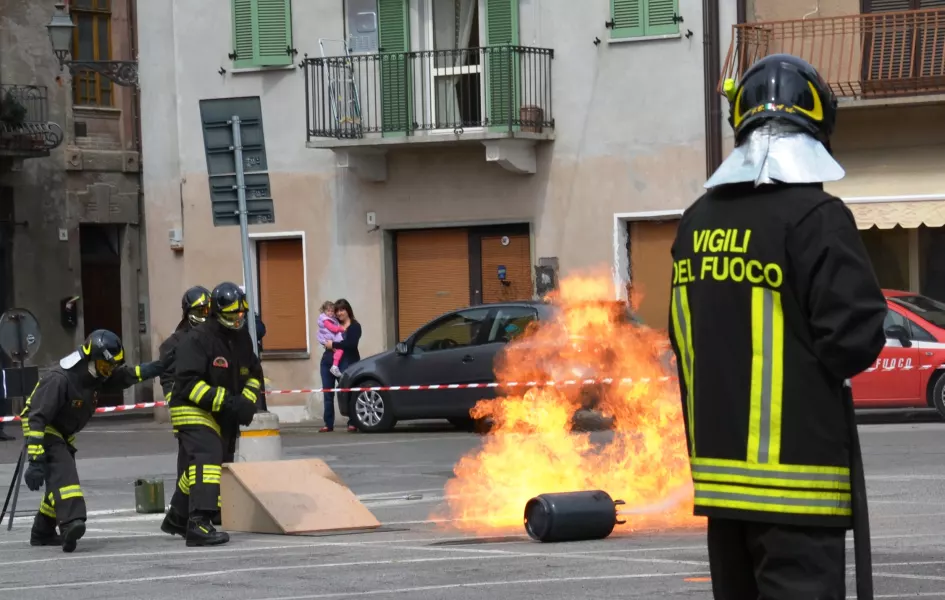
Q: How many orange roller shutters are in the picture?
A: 4